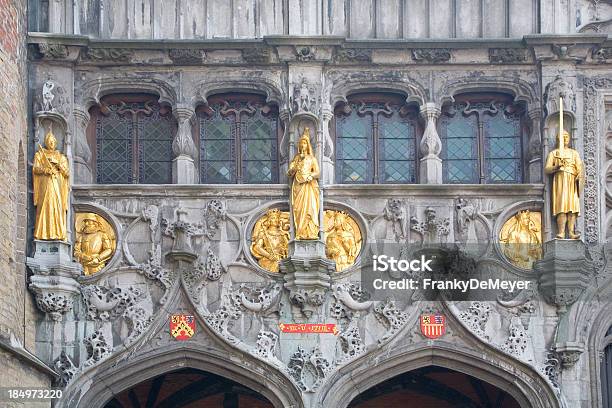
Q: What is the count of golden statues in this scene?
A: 3